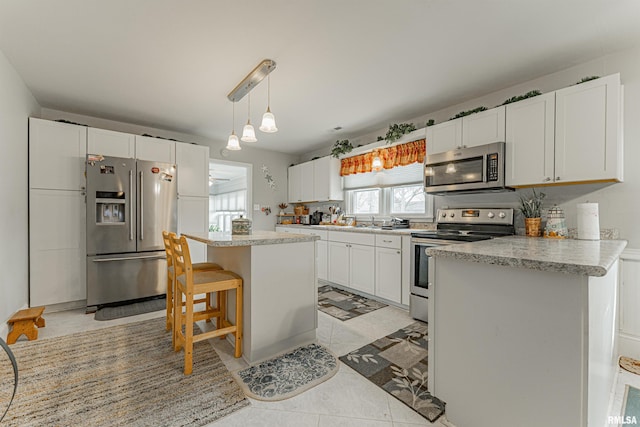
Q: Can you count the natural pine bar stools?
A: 2